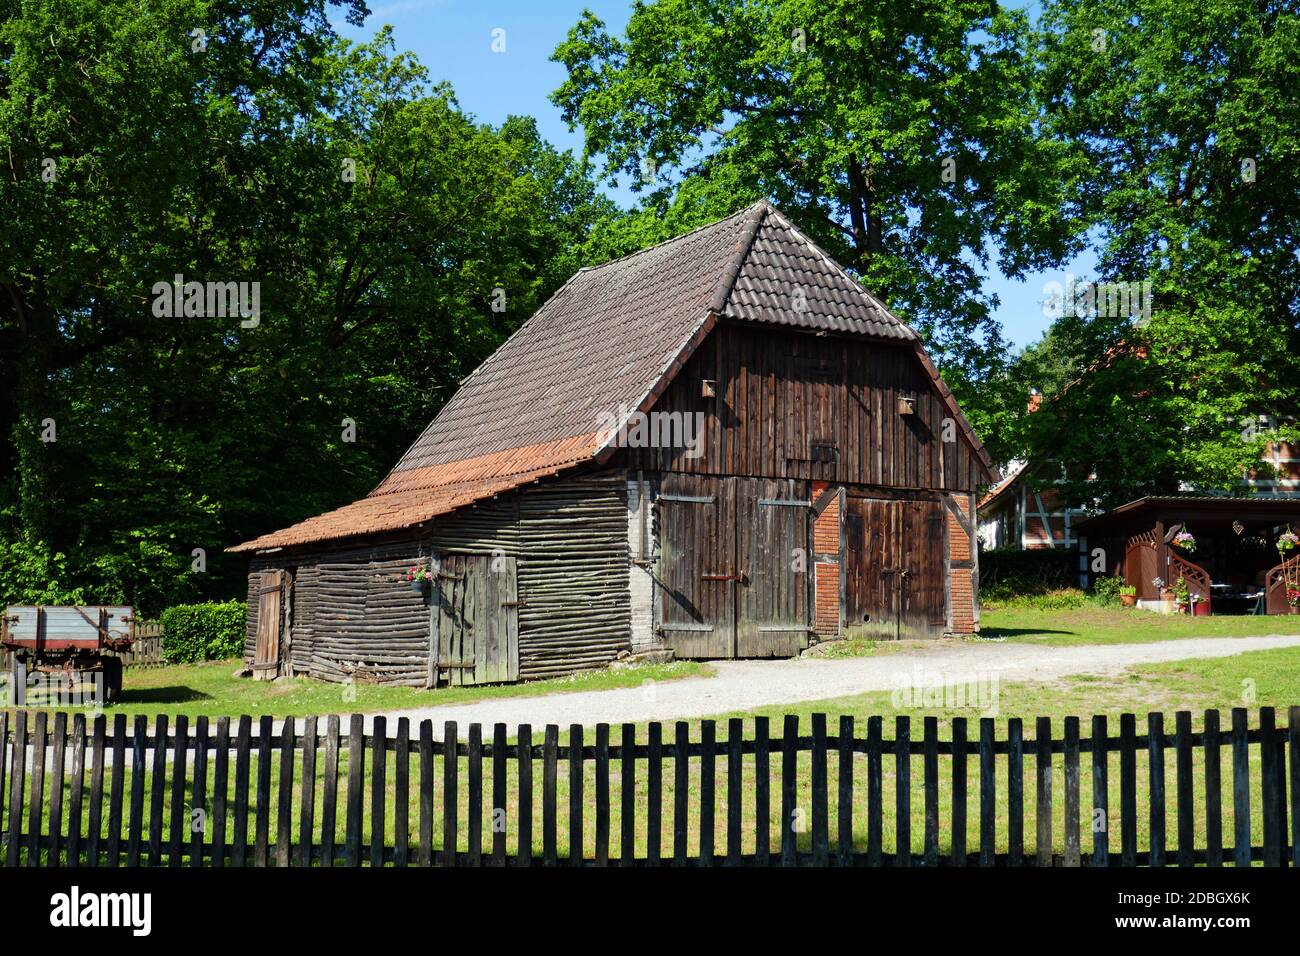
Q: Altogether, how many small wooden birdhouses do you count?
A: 2